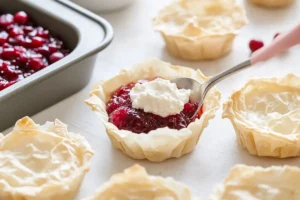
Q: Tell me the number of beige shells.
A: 7